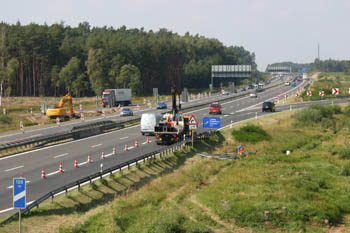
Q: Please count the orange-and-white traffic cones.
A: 10